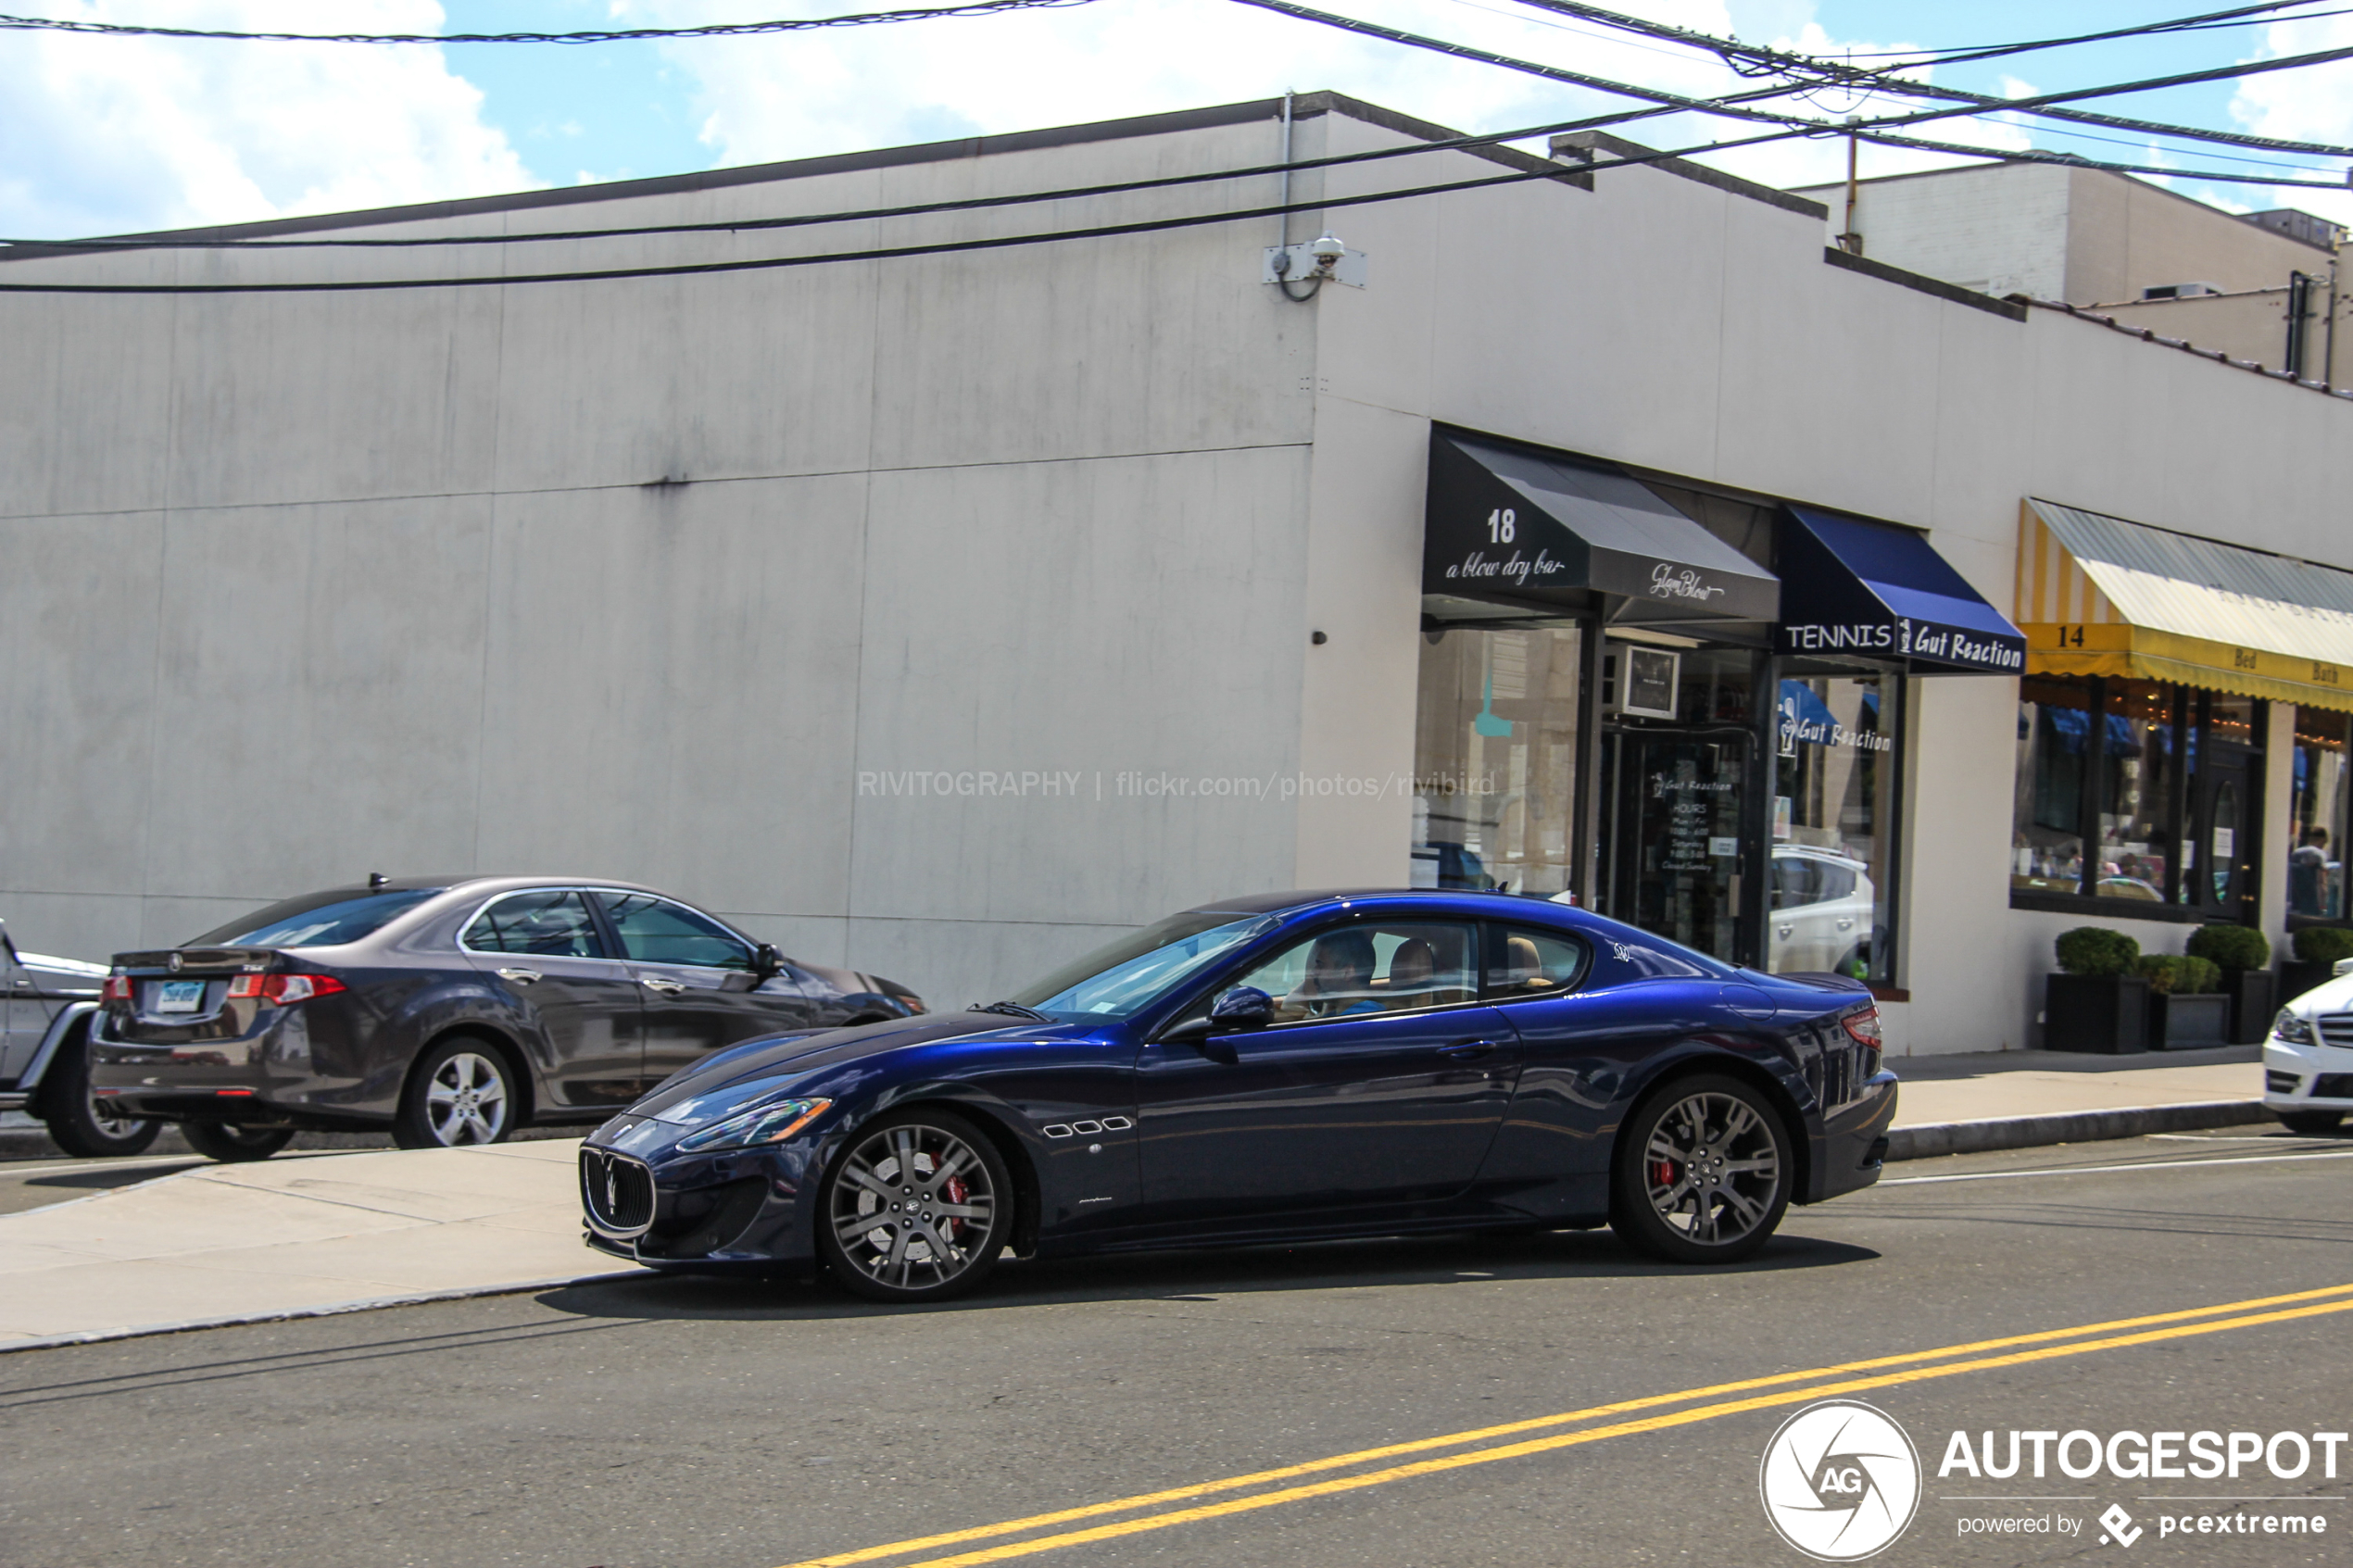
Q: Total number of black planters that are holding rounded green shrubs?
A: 4